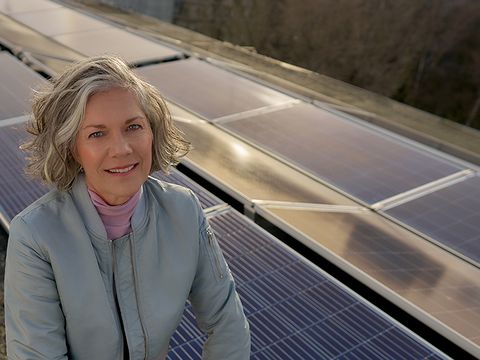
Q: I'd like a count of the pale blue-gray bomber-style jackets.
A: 1